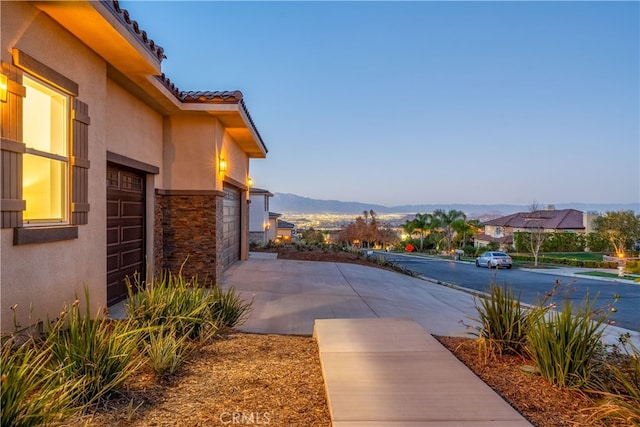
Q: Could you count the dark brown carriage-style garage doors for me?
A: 2